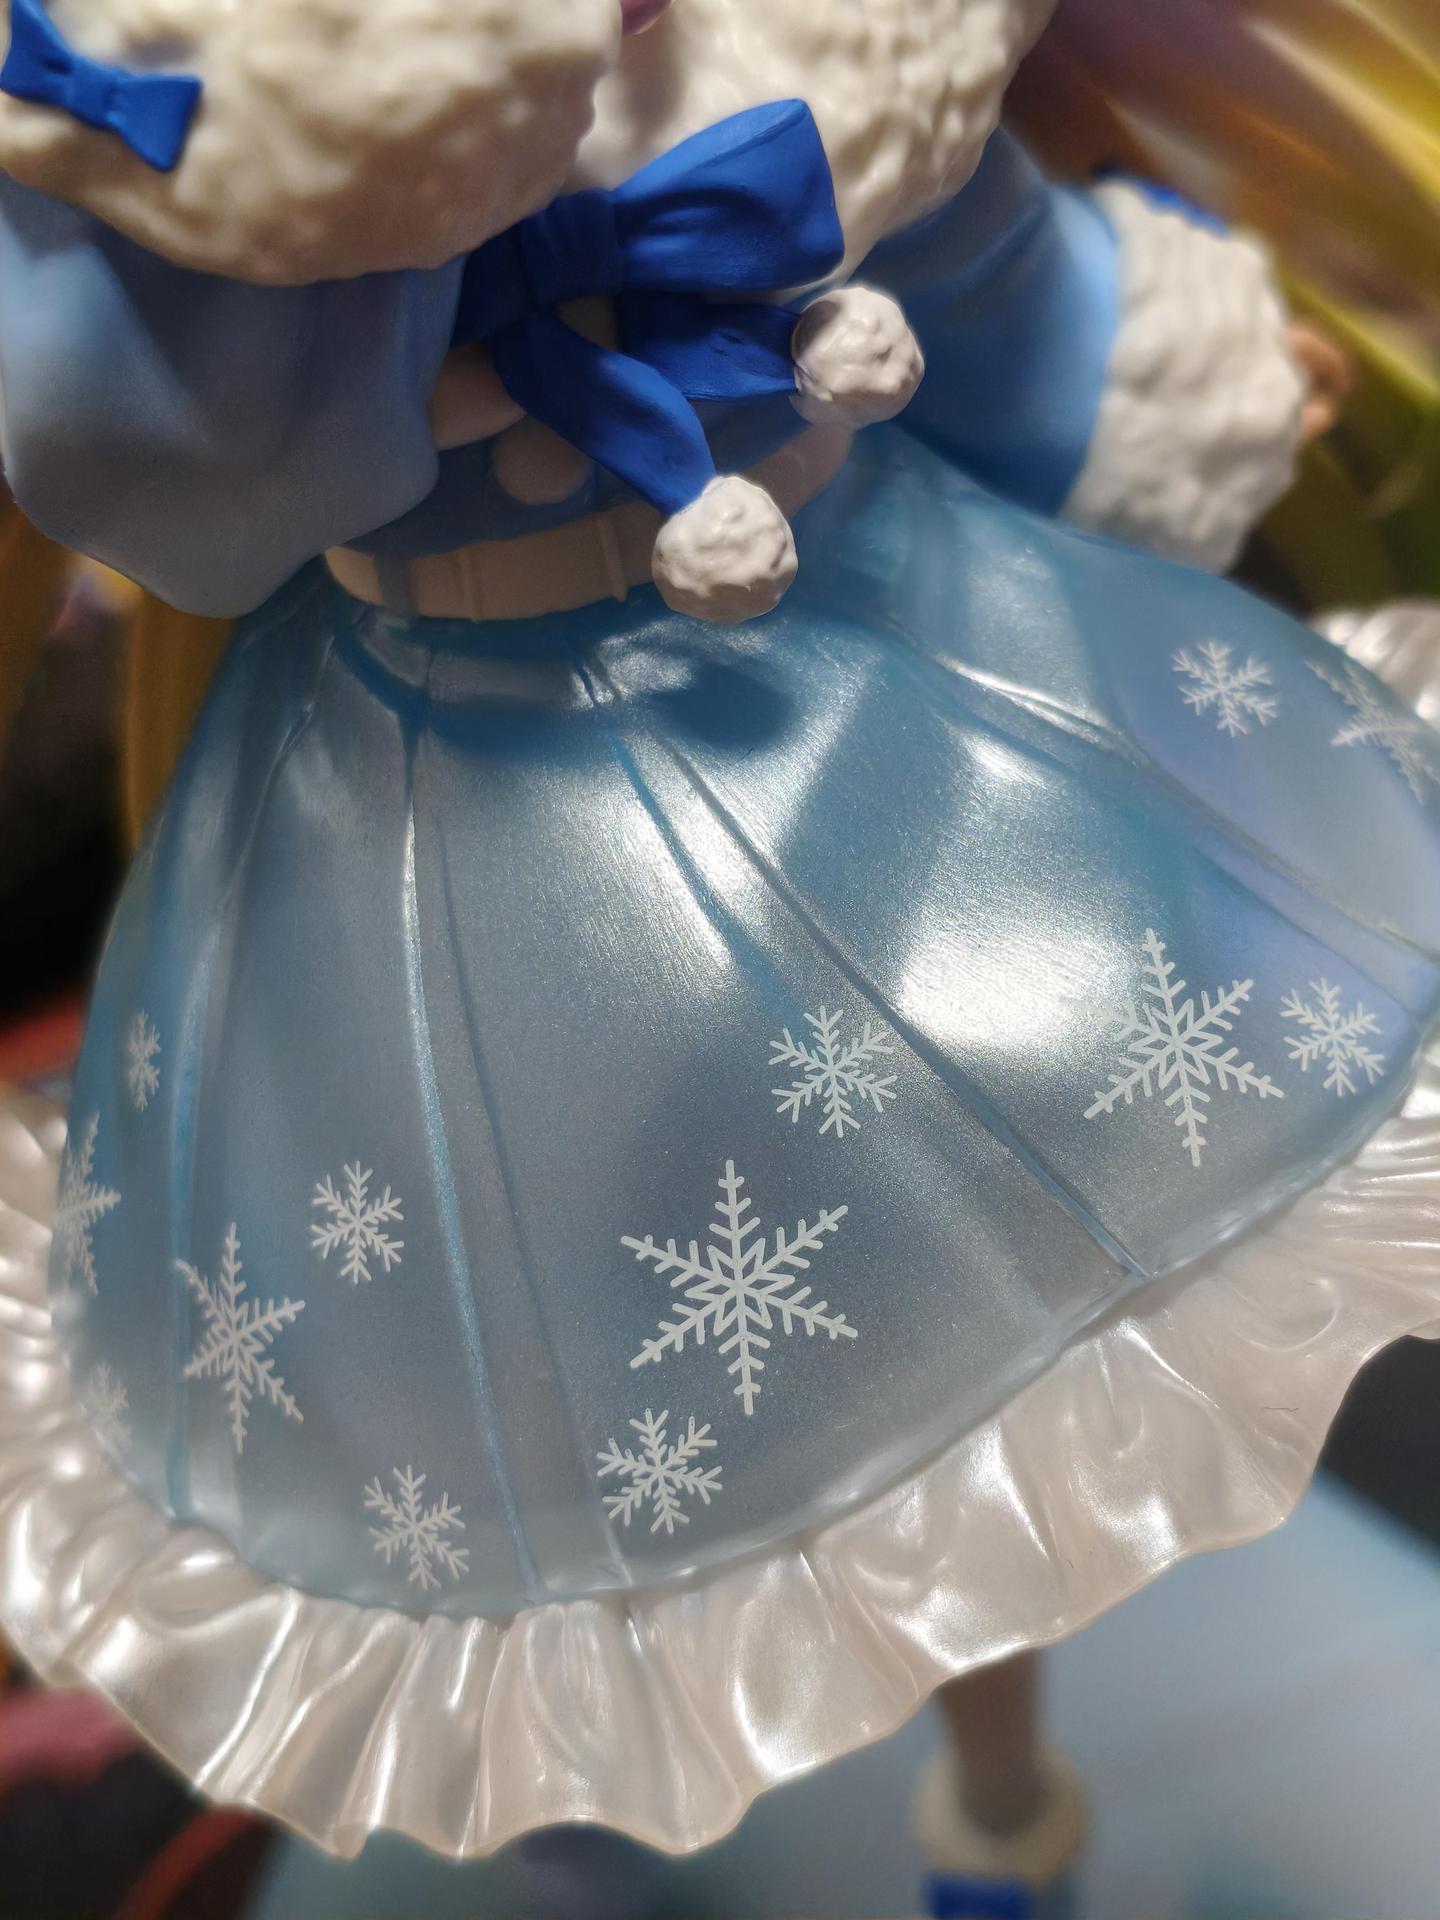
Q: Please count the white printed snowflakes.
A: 13